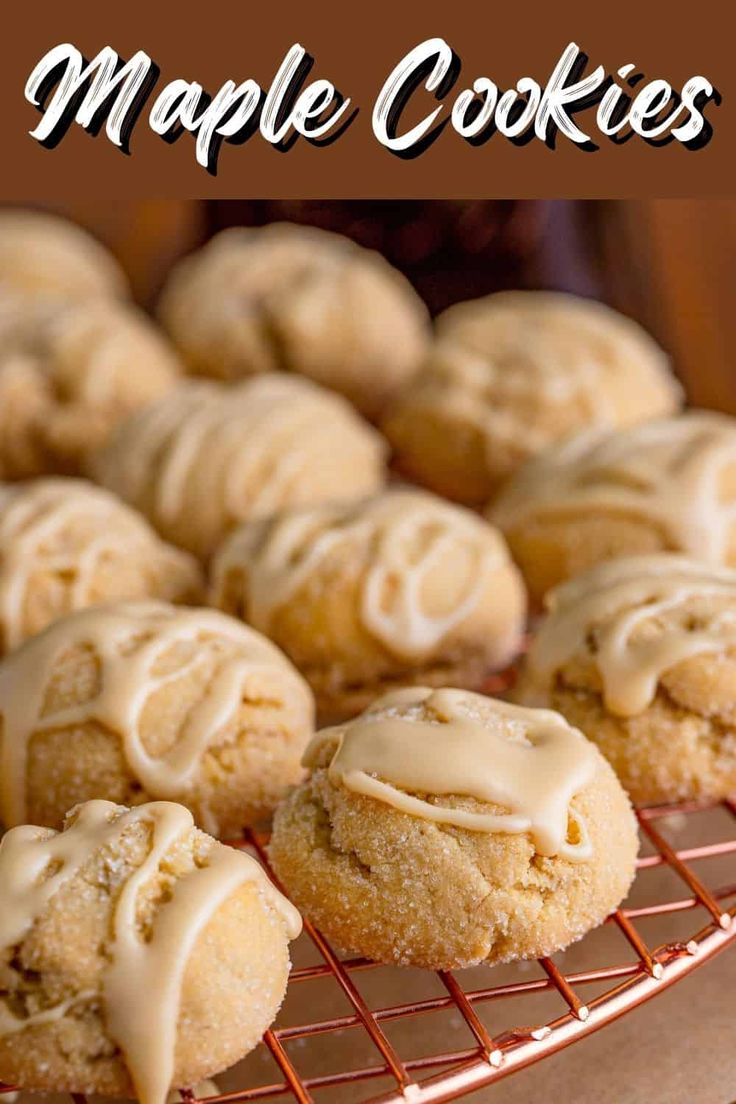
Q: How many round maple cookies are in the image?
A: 12